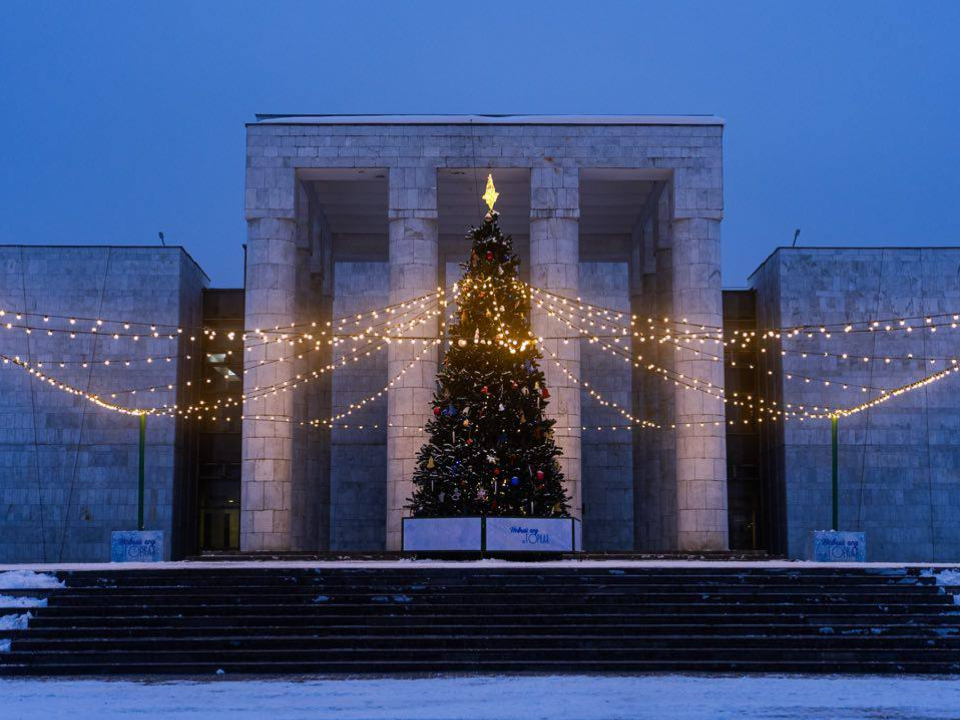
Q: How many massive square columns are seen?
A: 4